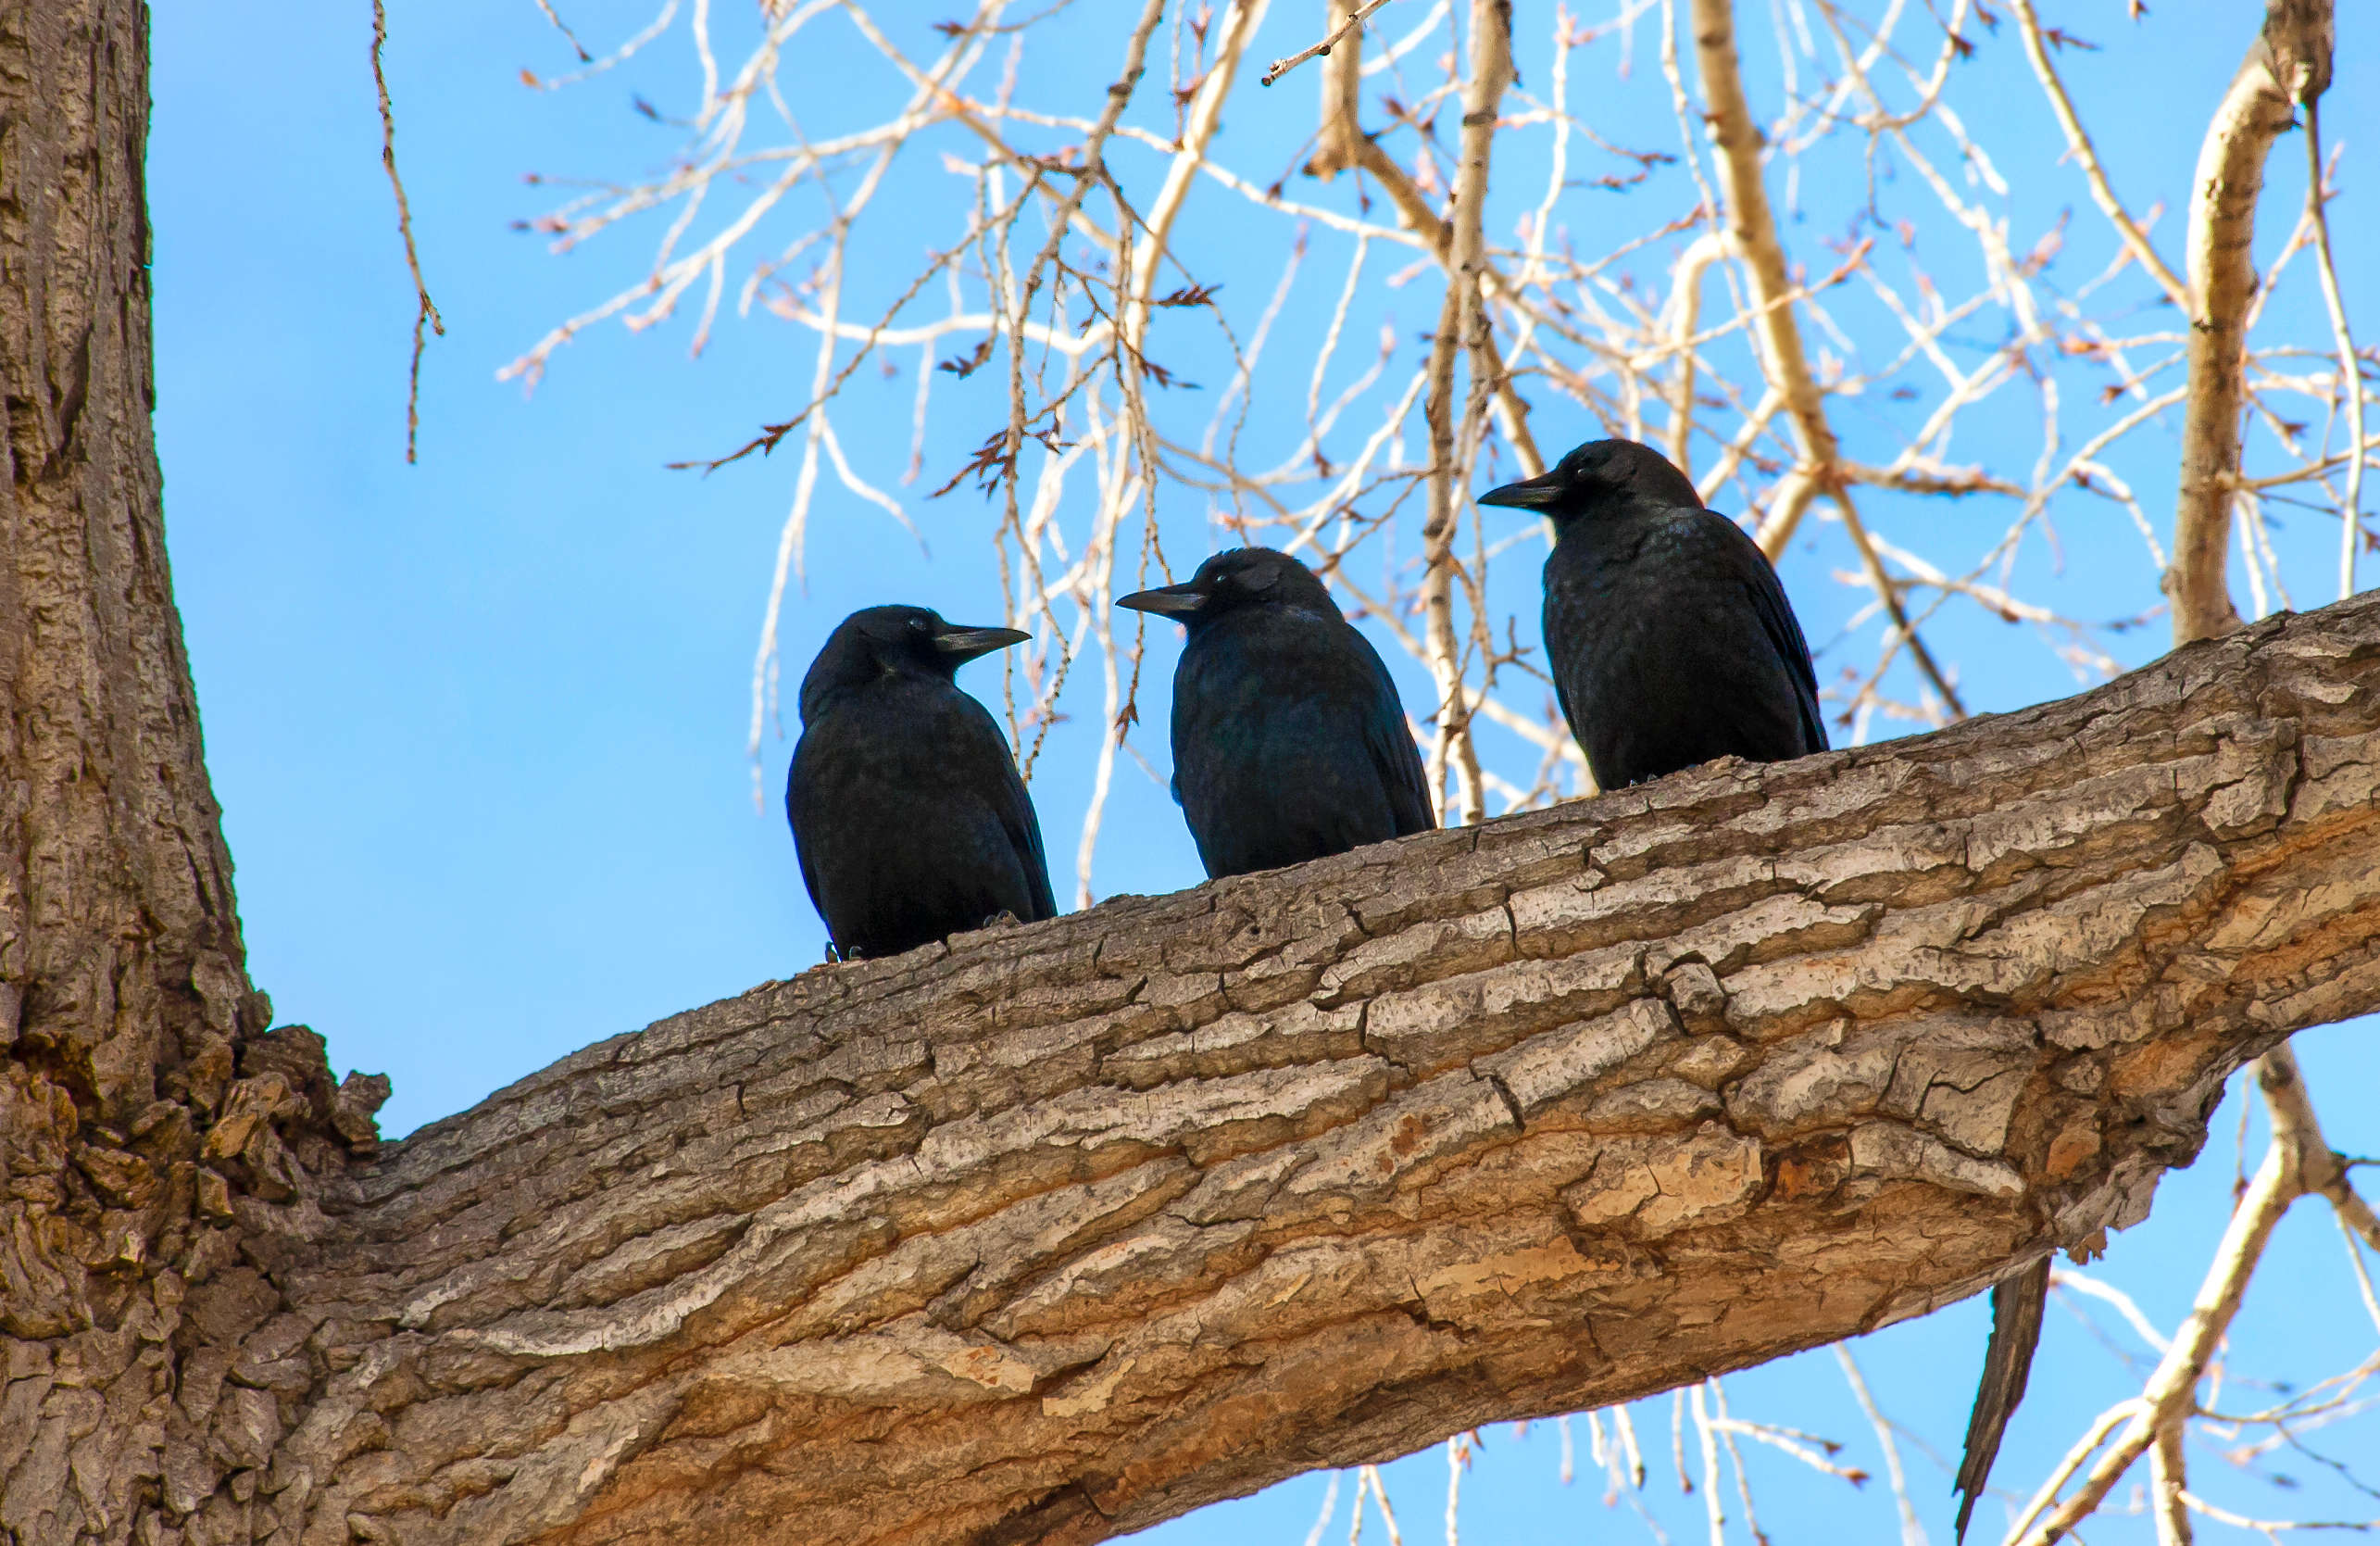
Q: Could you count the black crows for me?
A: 3